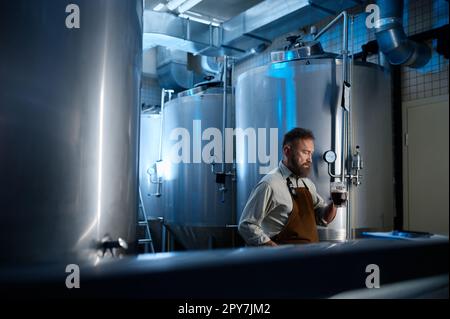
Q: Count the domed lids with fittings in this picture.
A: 2